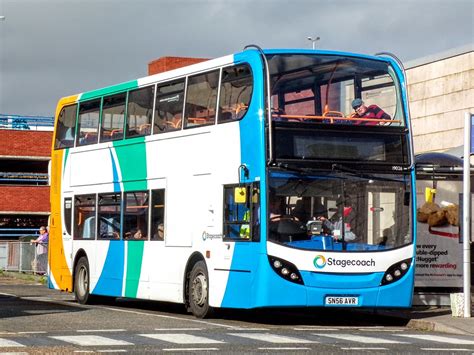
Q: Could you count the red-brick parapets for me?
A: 2